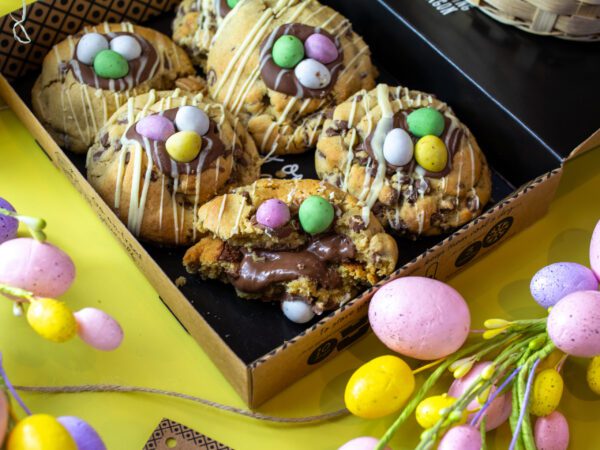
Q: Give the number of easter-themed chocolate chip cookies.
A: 6